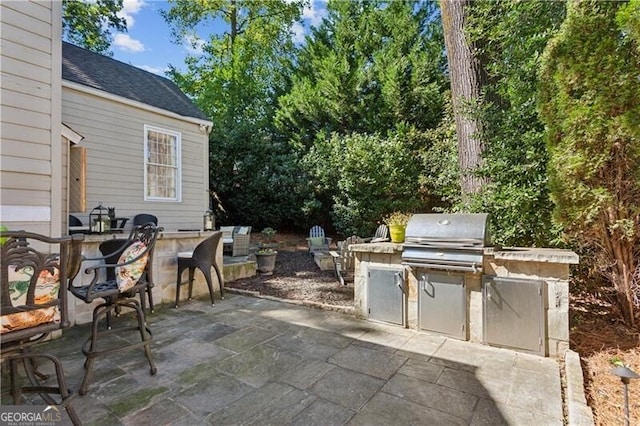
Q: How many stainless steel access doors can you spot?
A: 3